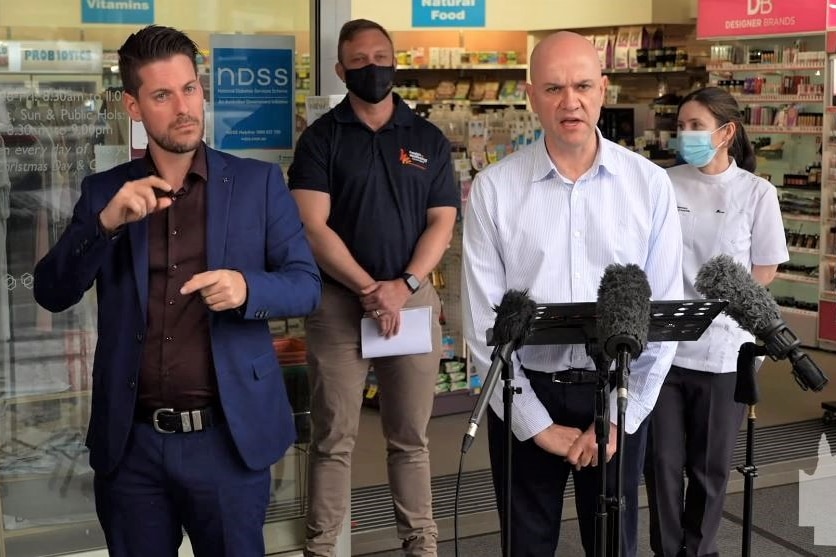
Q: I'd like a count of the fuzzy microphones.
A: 3